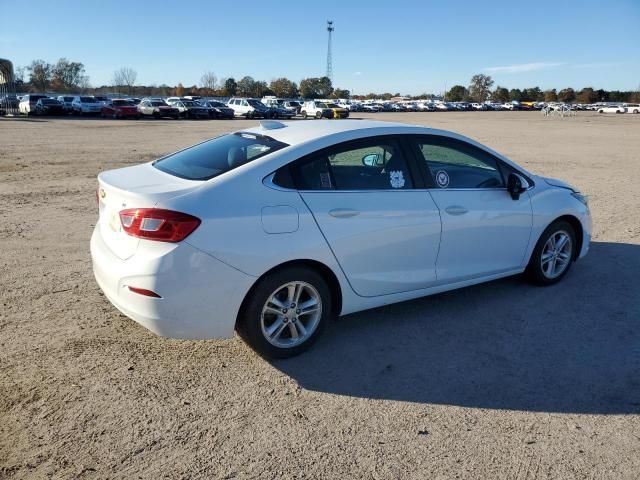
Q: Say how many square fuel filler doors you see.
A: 1